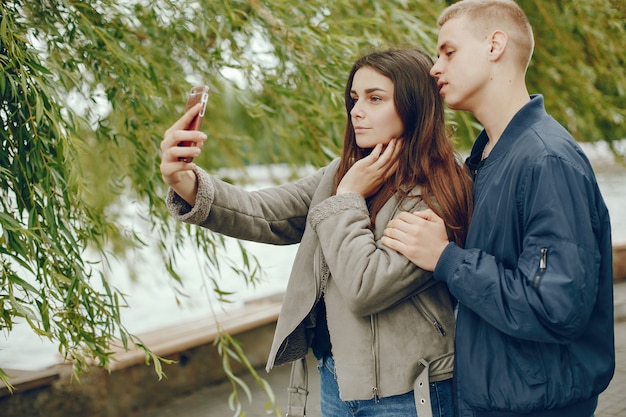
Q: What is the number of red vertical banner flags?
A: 0